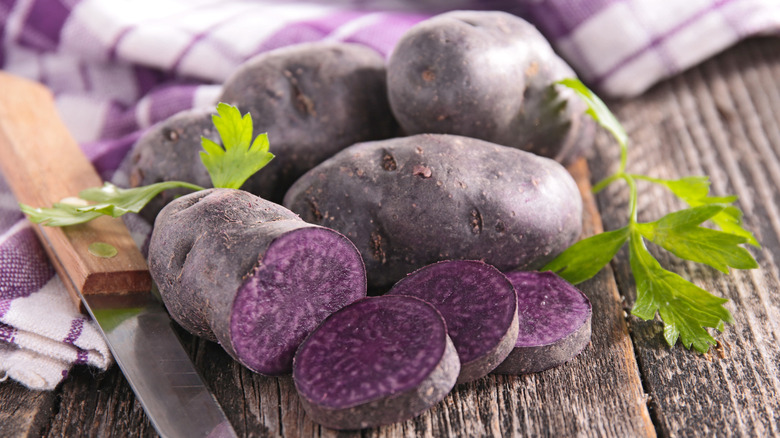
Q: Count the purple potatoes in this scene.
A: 5